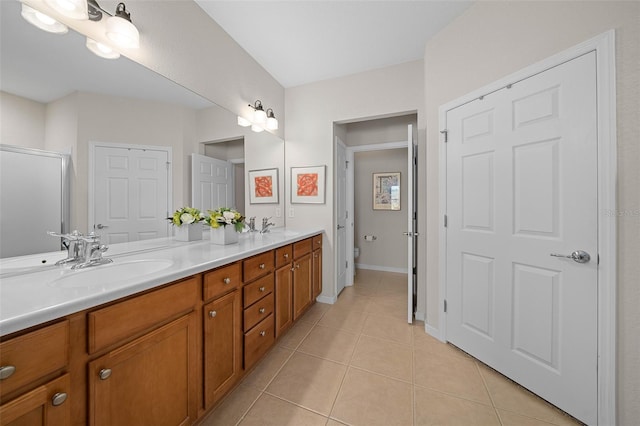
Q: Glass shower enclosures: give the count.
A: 1